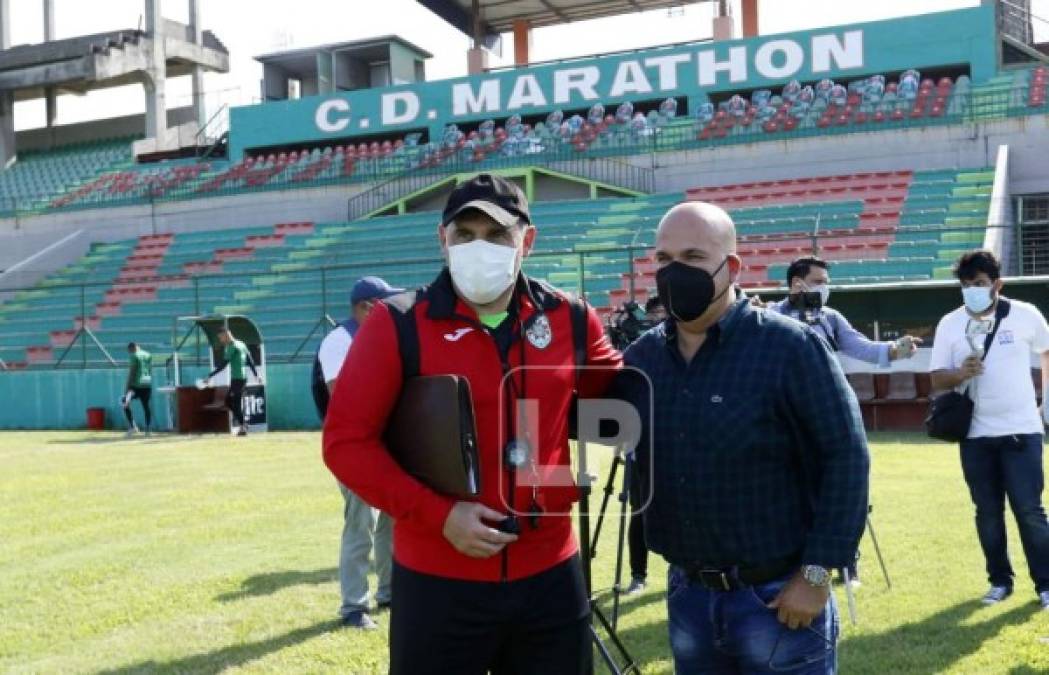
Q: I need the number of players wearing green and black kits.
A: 2